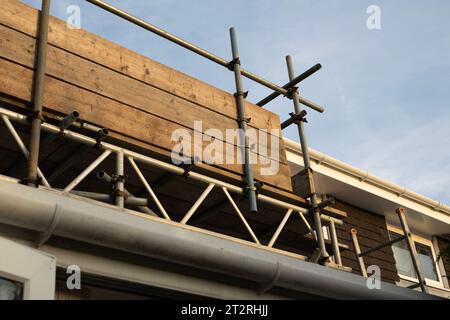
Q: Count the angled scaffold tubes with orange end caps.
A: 2